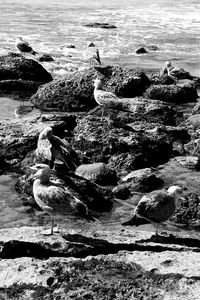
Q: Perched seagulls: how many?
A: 7